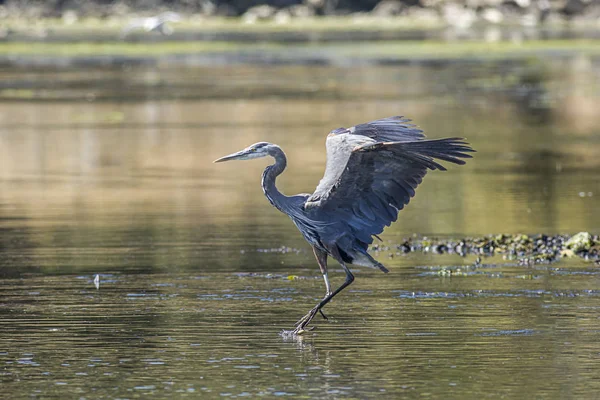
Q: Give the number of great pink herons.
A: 0